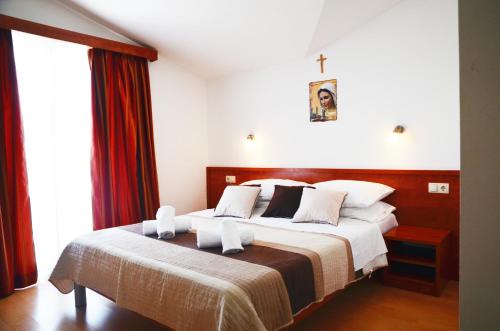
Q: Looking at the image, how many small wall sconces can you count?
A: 2